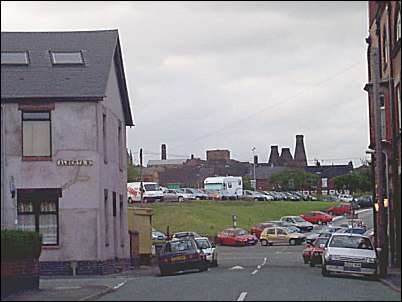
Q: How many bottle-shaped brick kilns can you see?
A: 3